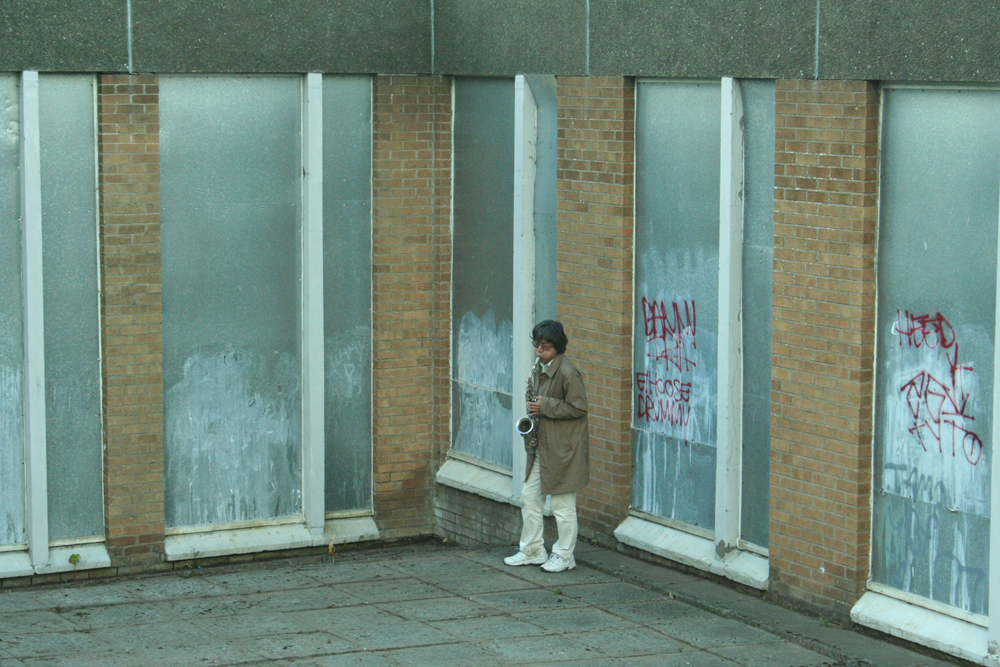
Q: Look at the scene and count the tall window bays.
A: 5